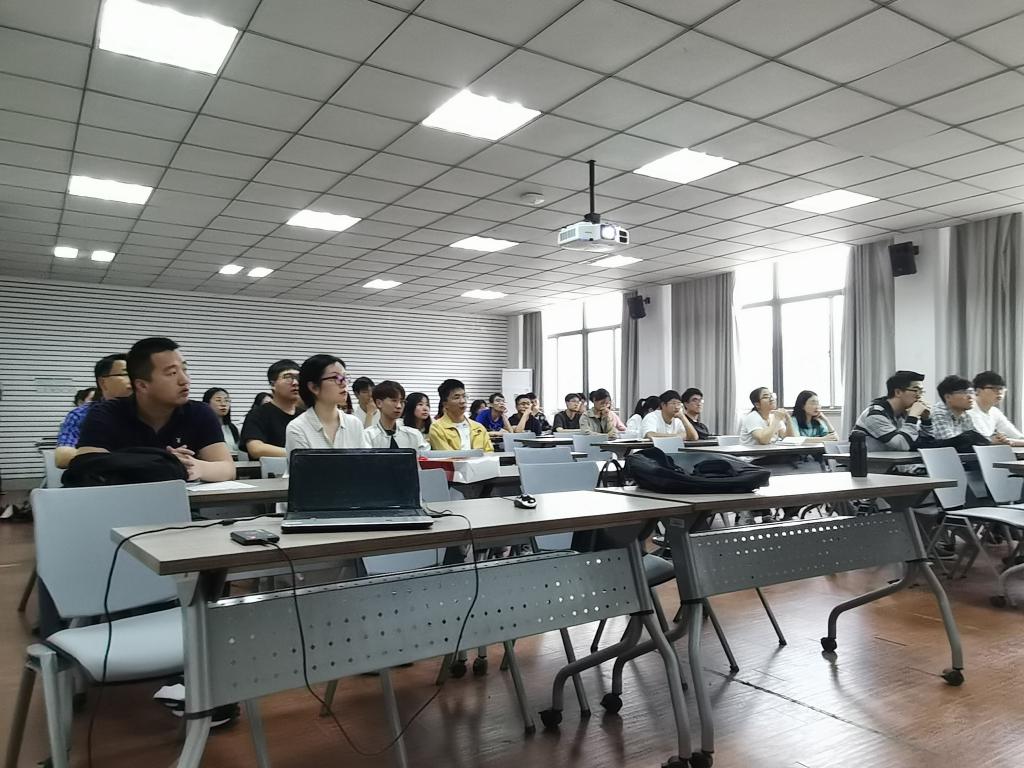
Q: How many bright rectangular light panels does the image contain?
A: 14